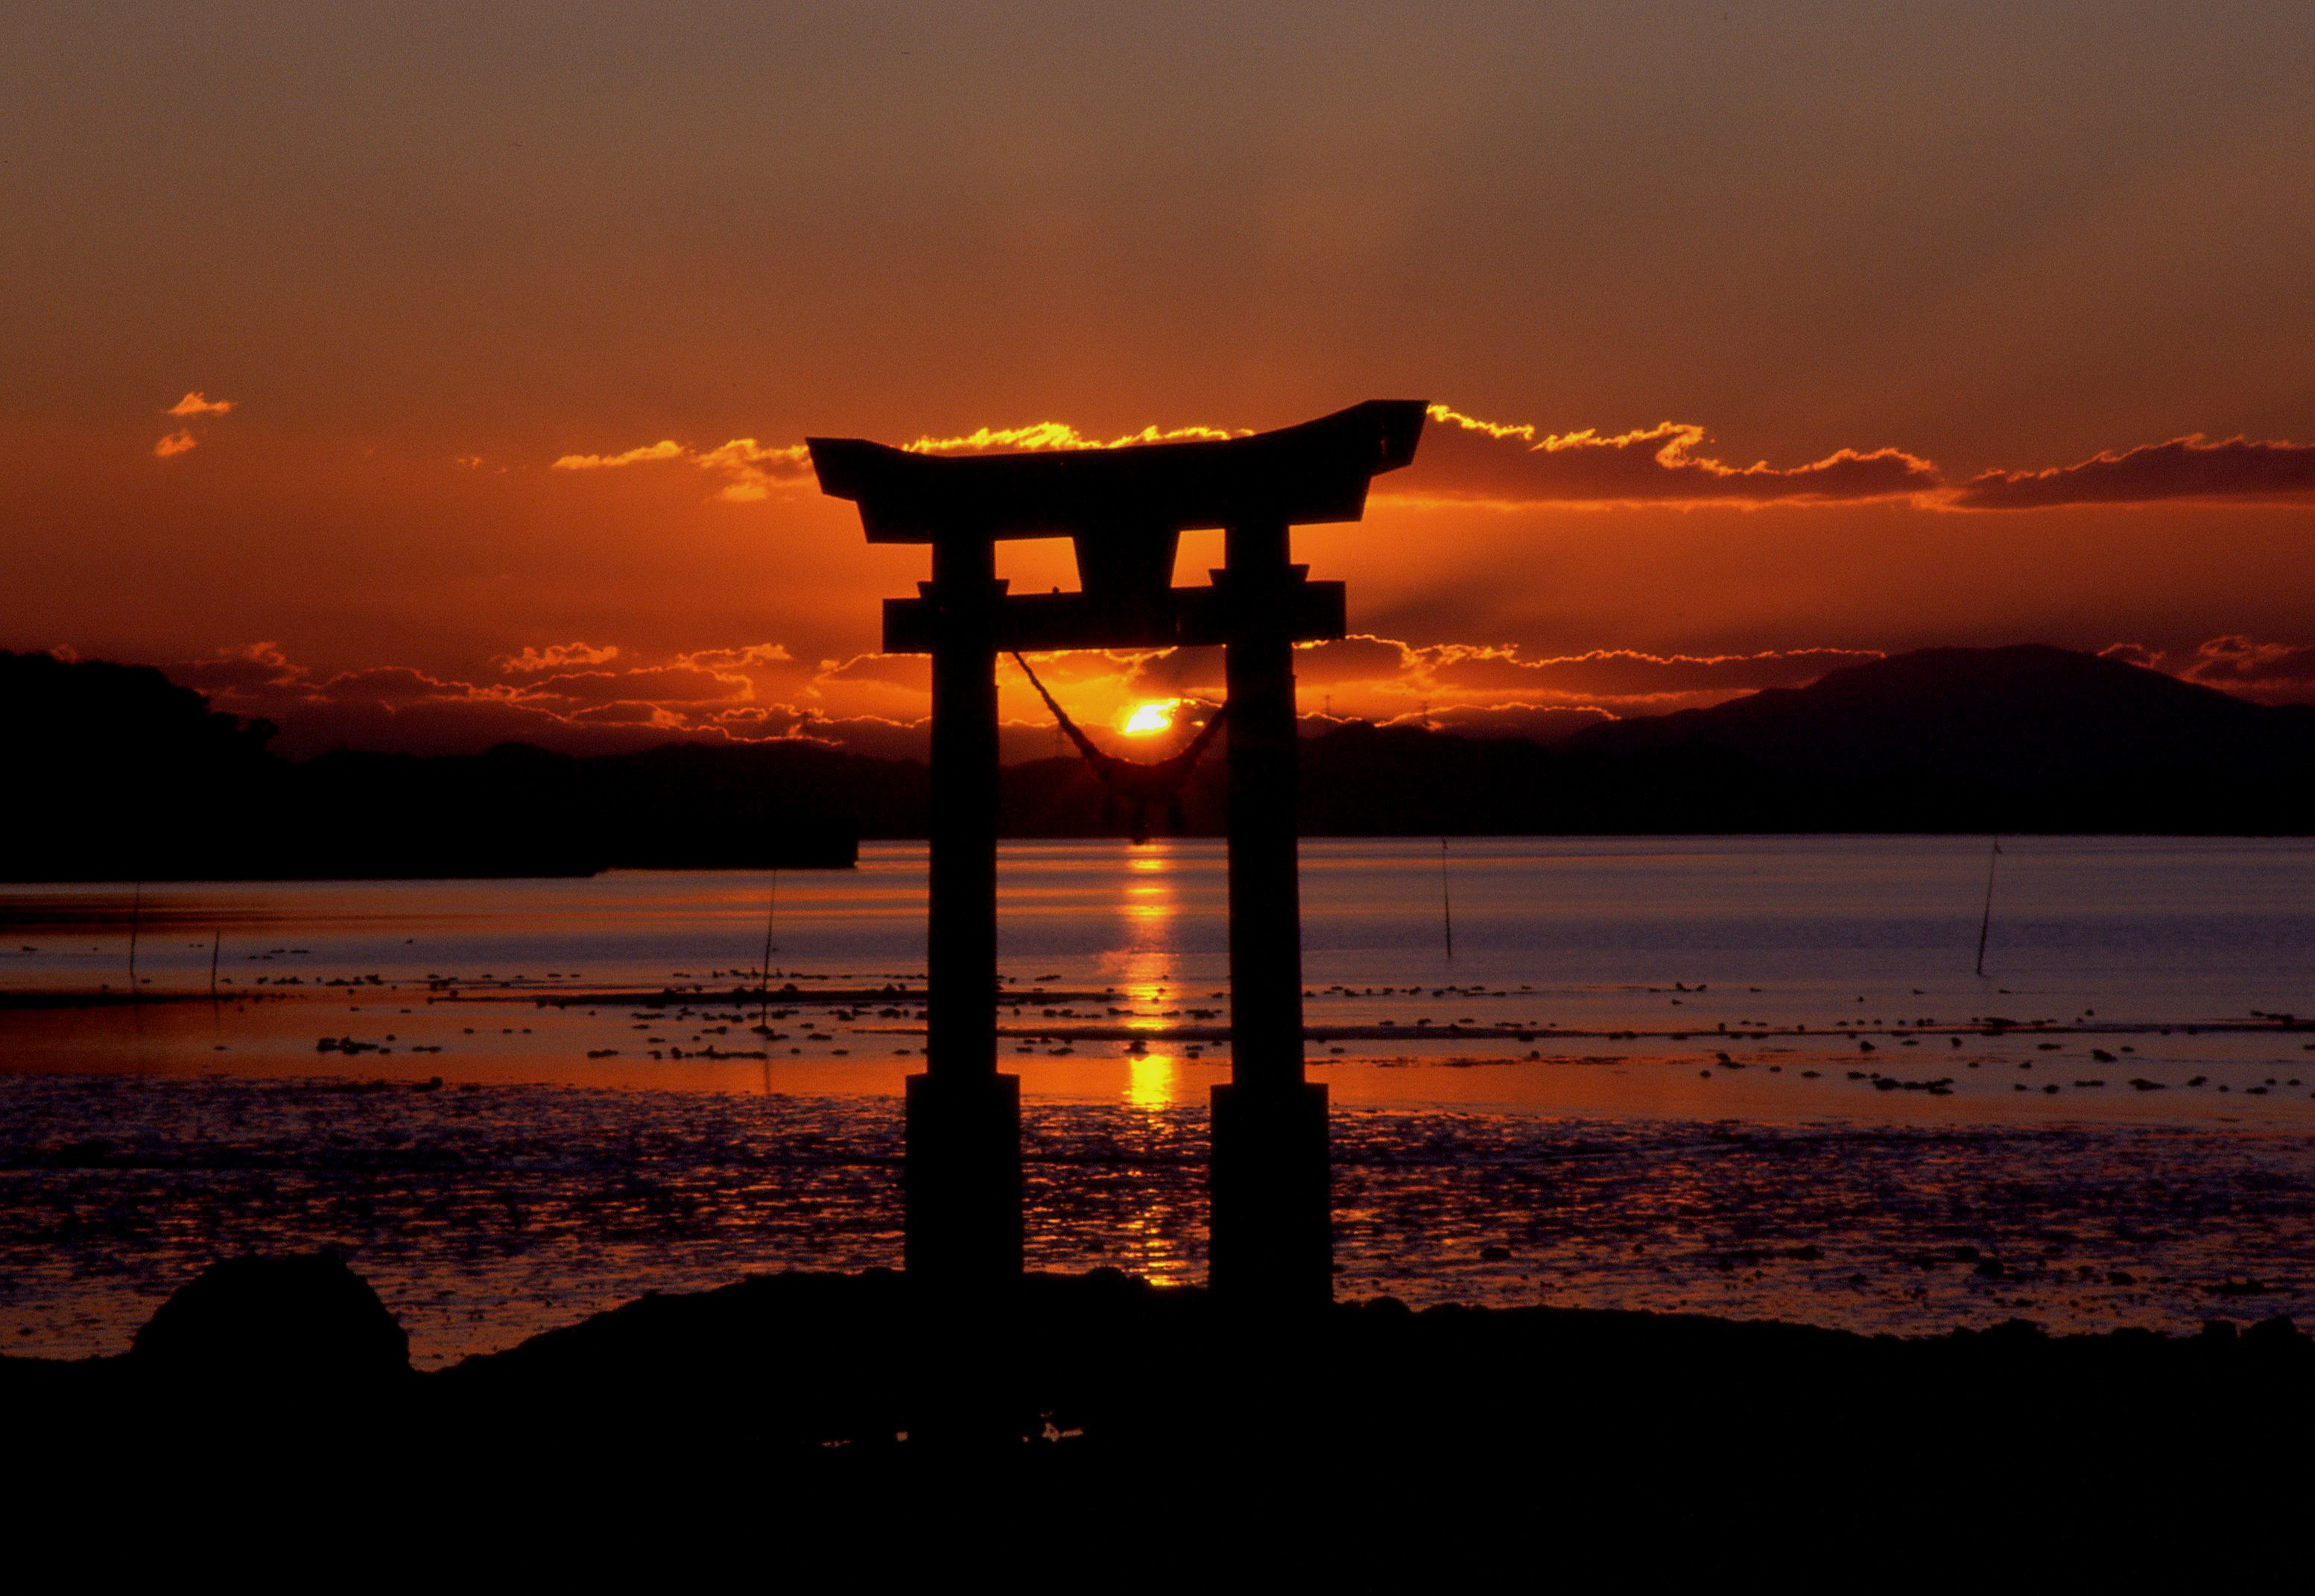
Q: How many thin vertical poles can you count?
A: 5